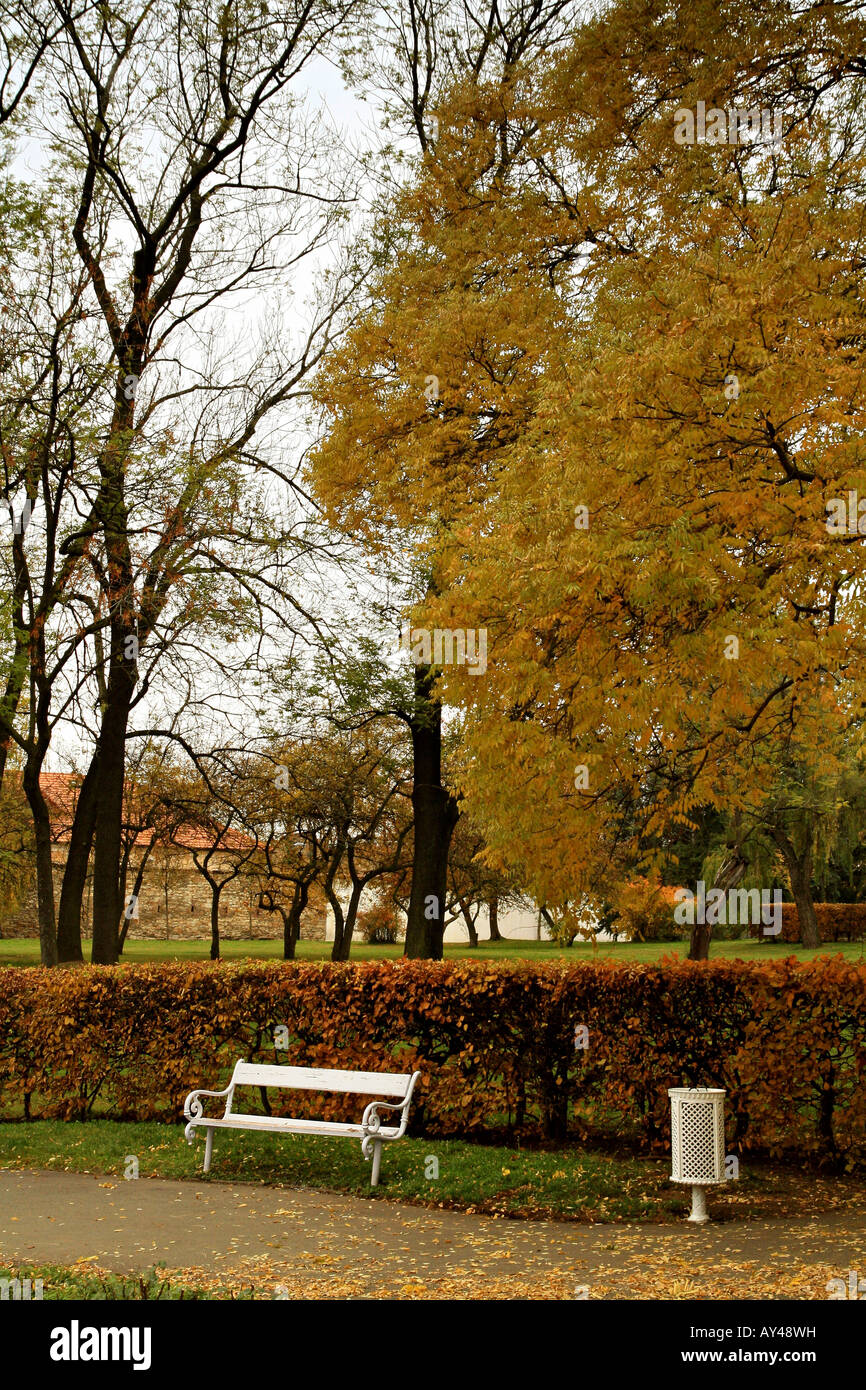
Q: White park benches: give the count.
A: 1